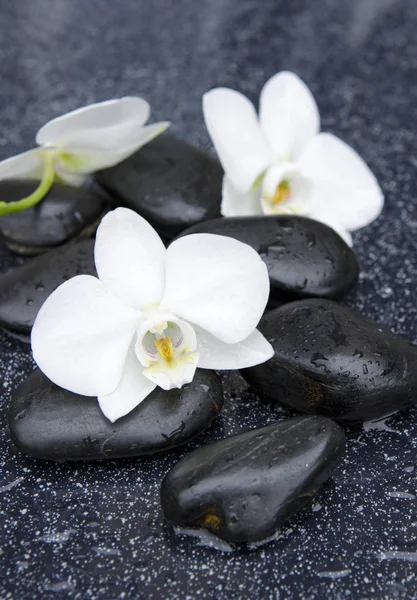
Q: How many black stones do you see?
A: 7